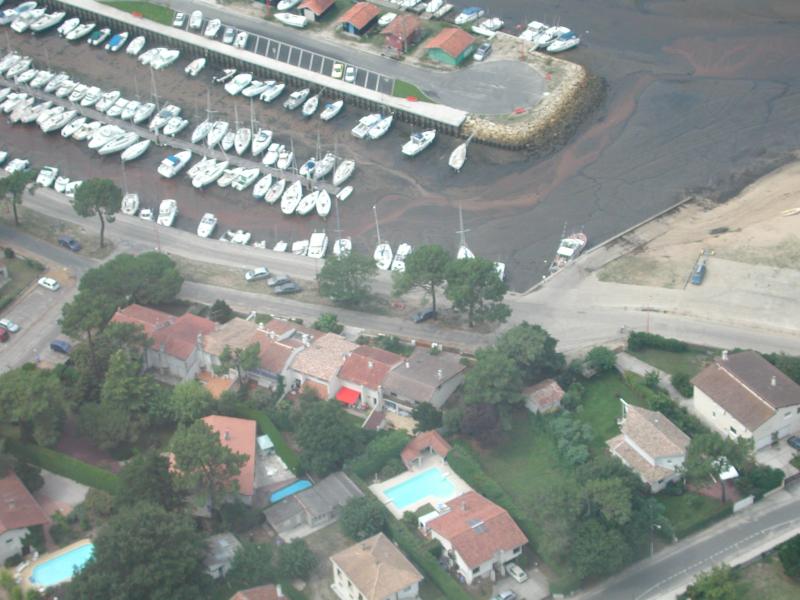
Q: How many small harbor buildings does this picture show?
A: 4